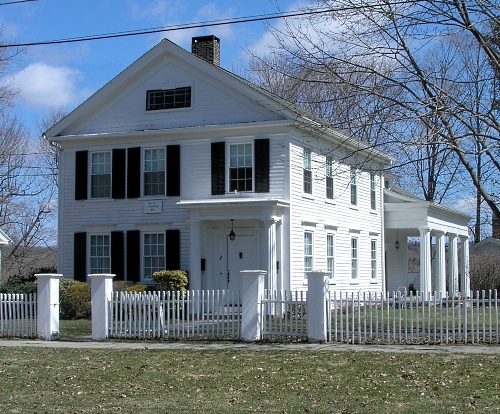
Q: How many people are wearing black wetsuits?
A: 0